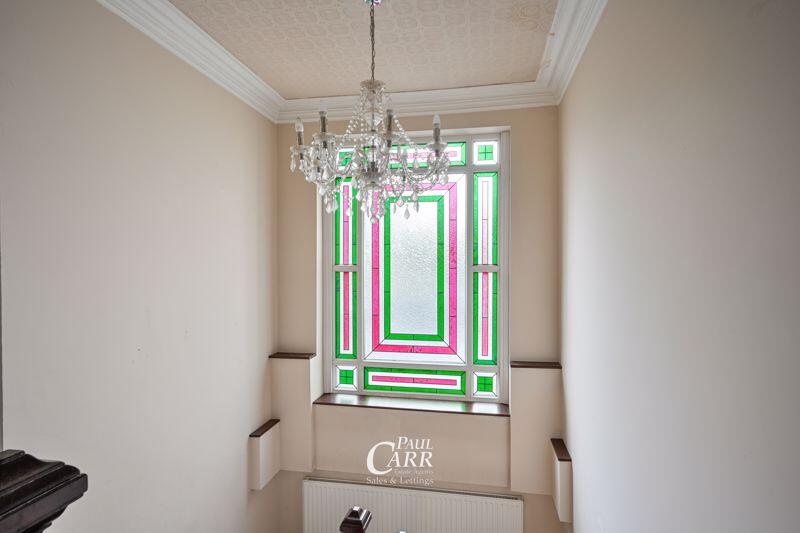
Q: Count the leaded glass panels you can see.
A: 11